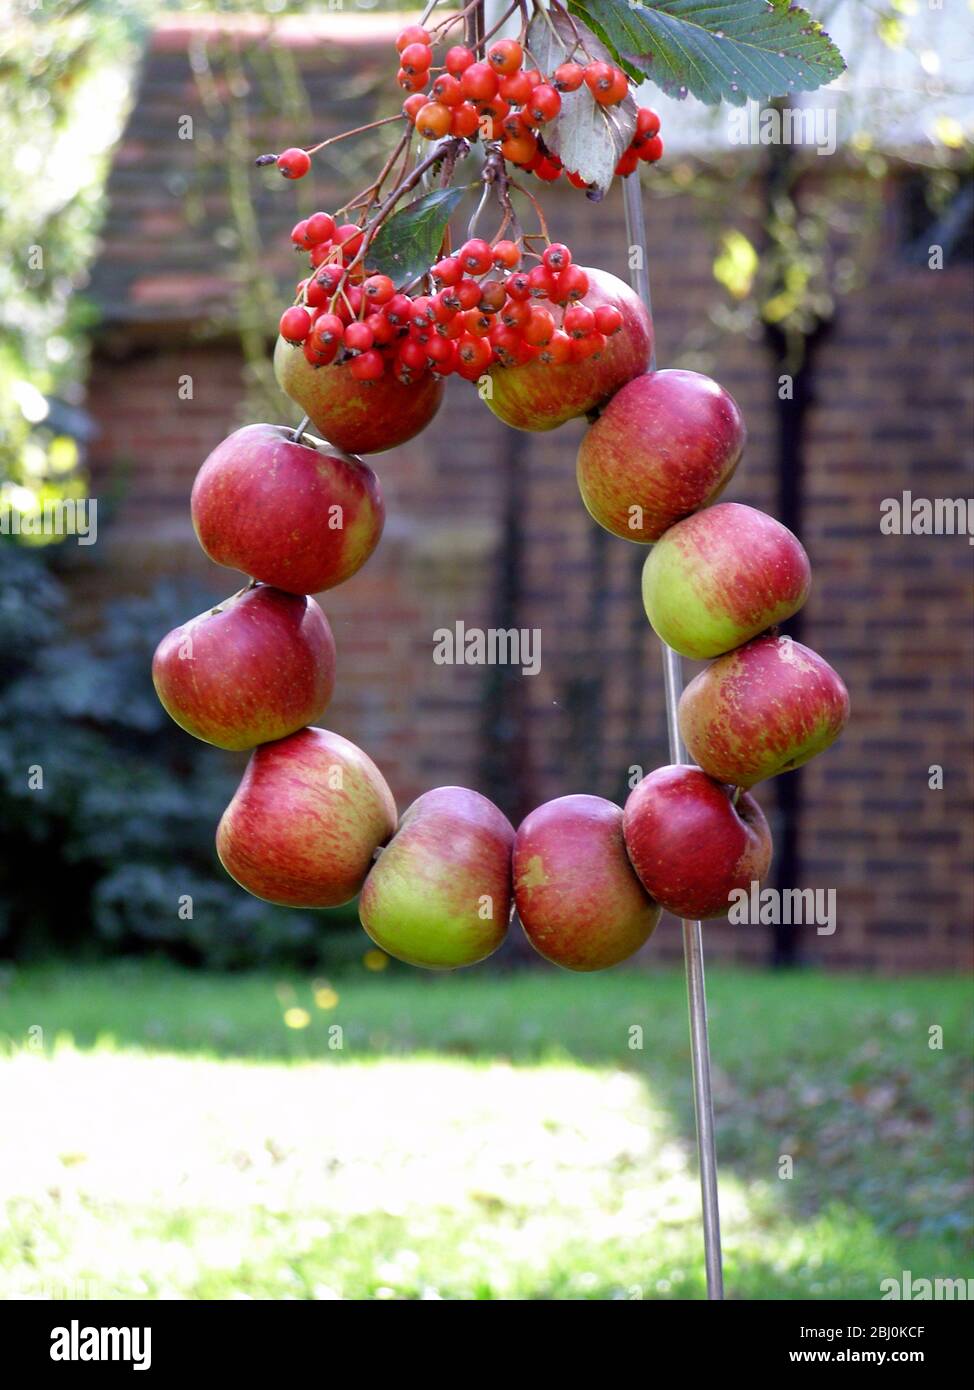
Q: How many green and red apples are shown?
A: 11